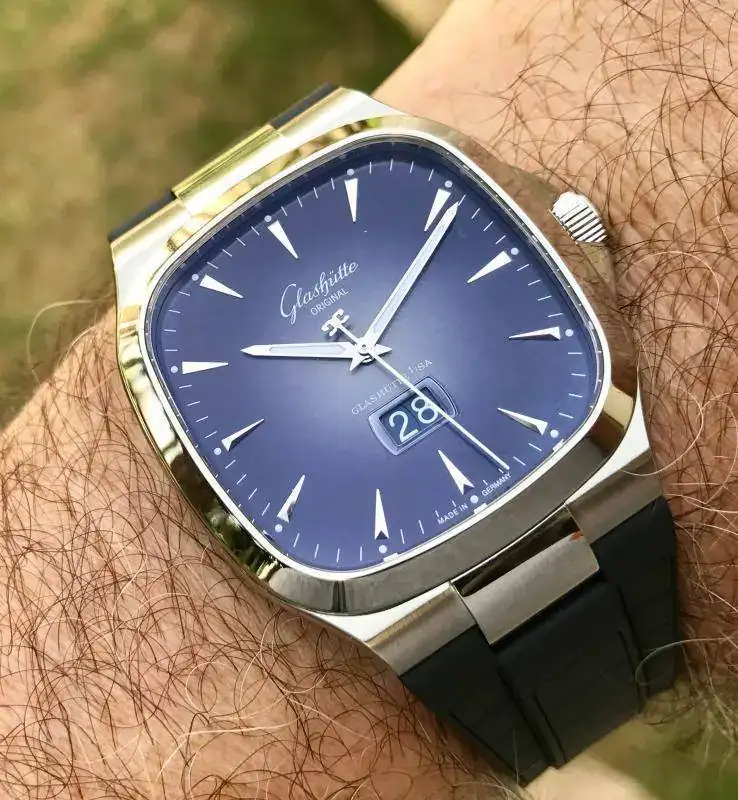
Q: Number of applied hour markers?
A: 12